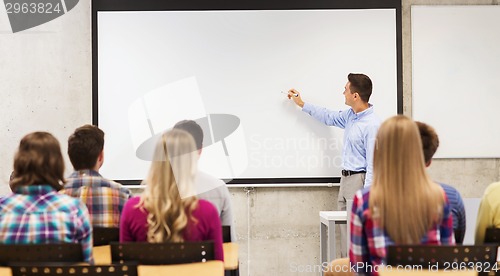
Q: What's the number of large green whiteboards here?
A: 0